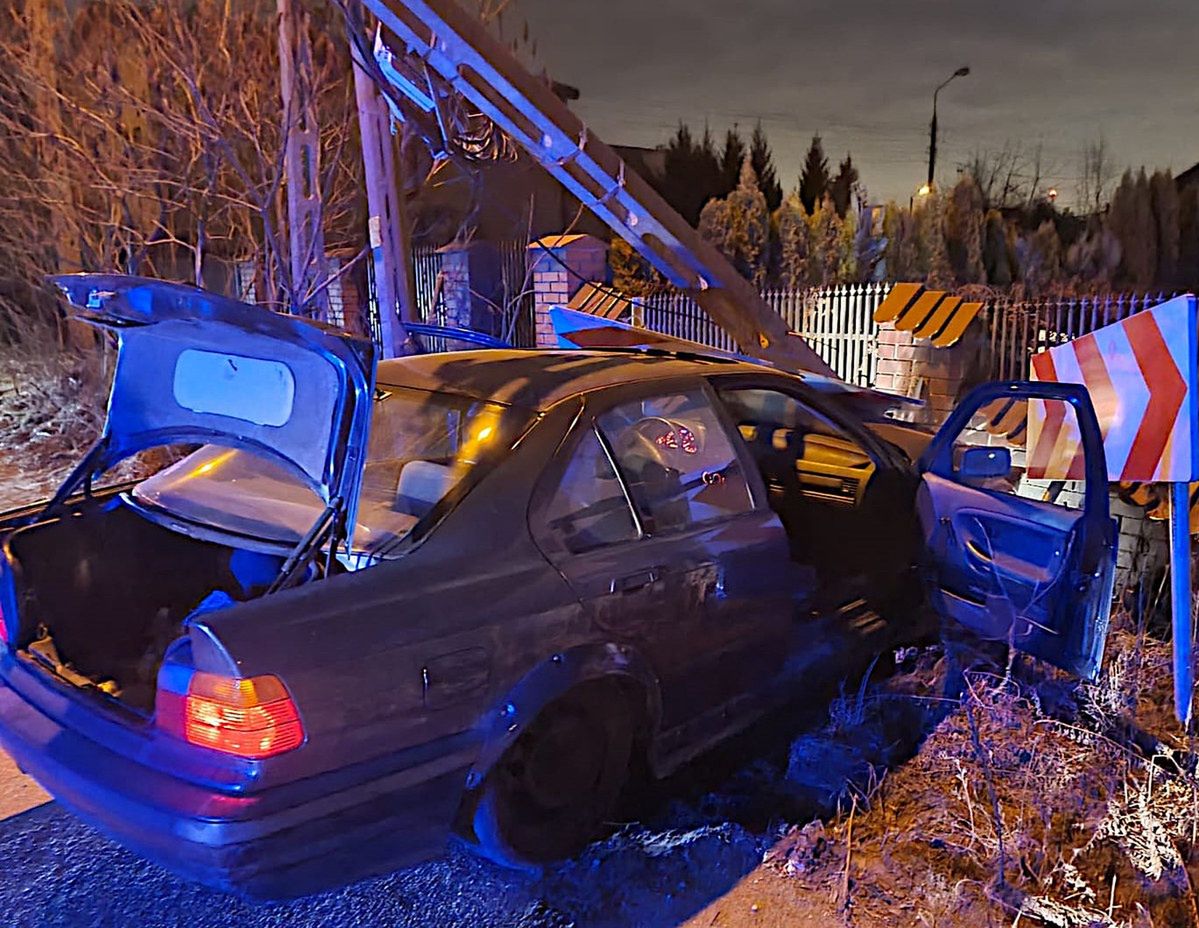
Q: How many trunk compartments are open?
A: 1